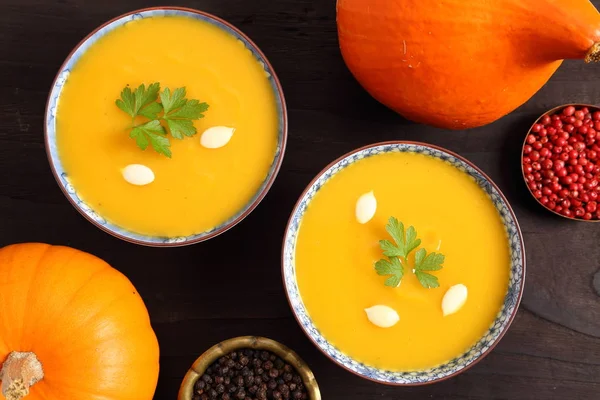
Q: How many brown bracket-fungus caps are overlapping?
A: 0